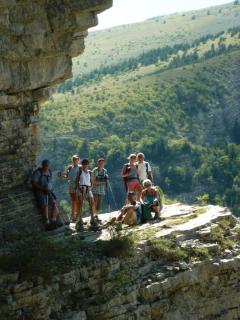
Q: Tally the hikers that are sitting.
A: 2